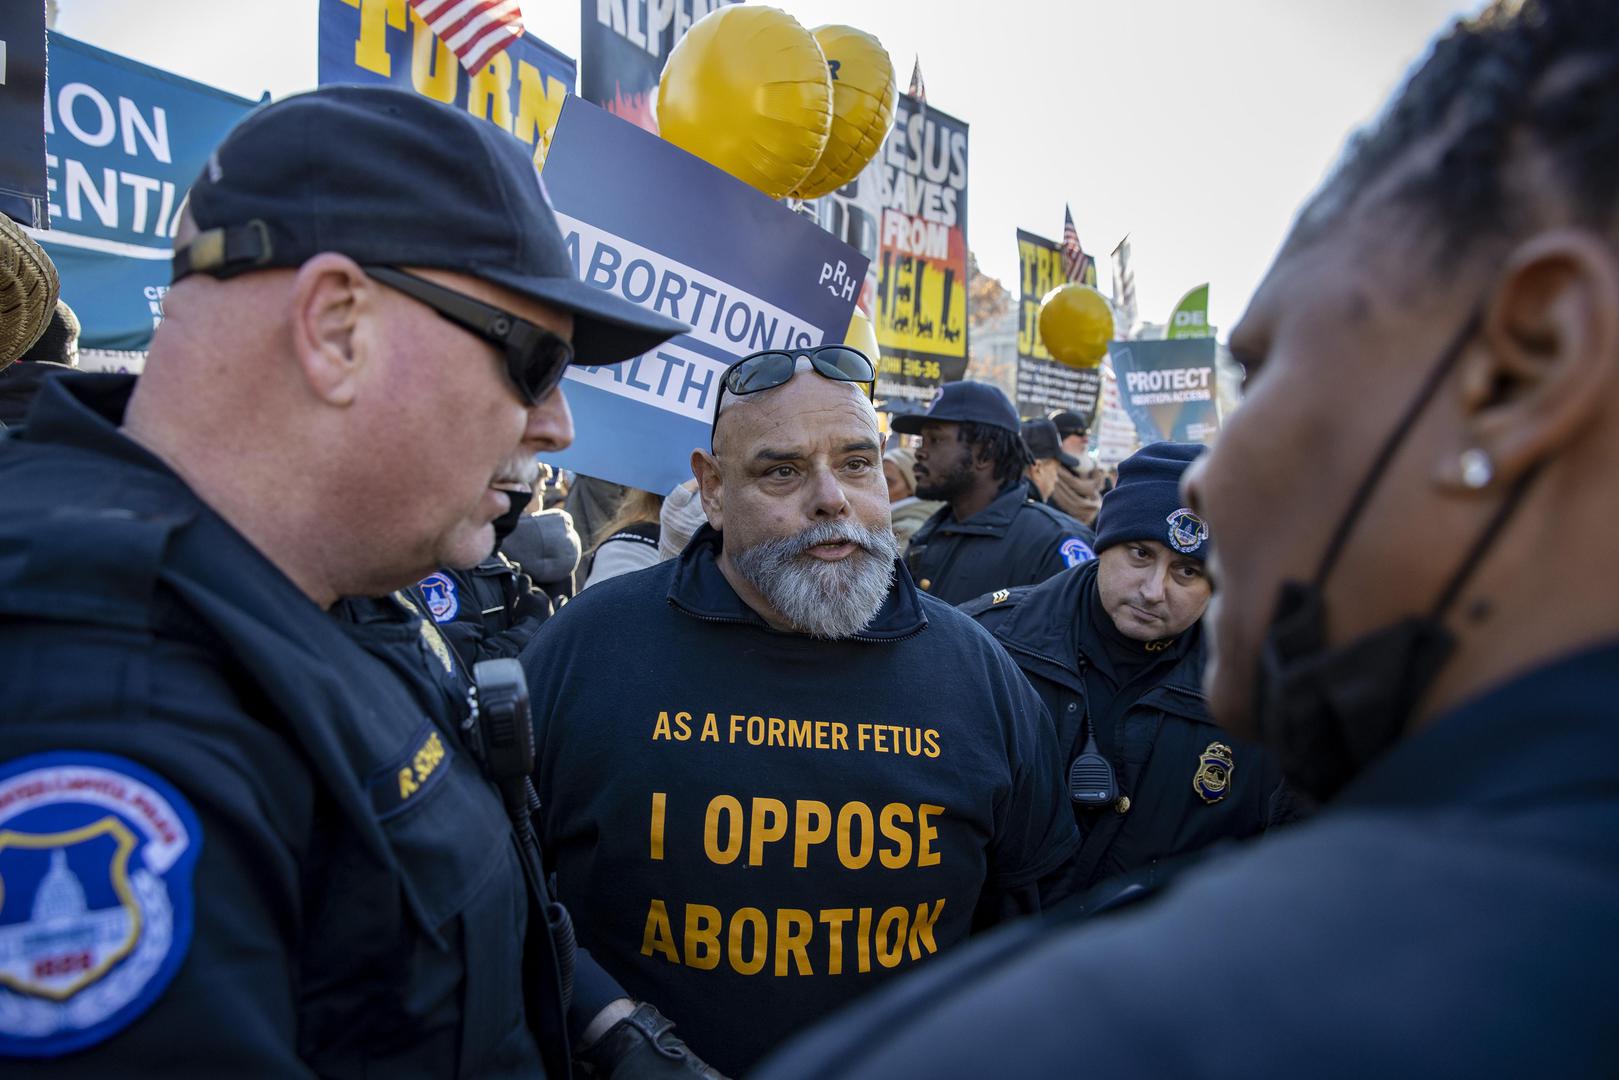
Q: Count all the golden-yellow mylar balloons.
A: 4